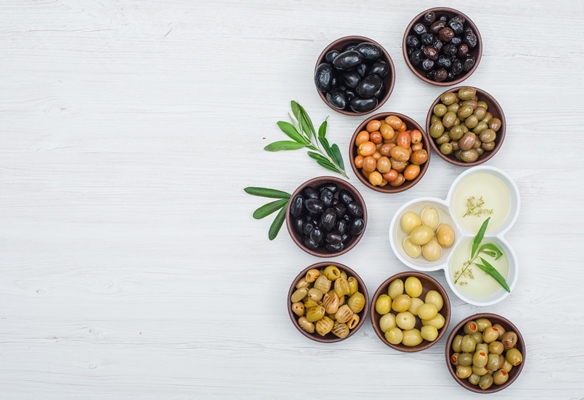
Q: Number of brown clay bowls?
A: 8